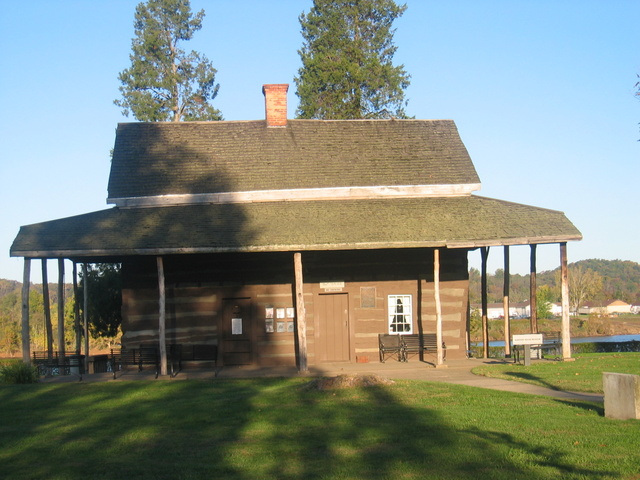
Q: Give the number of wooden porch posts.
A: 12